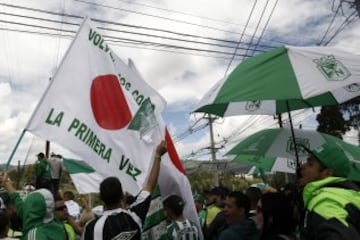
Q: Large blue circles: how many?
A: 0